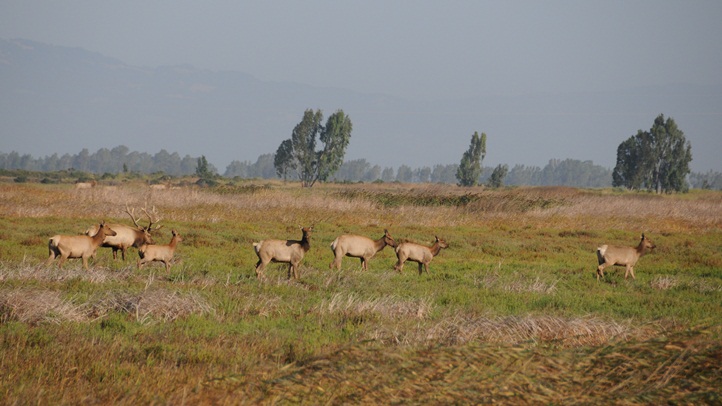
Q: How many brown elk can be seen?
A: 7